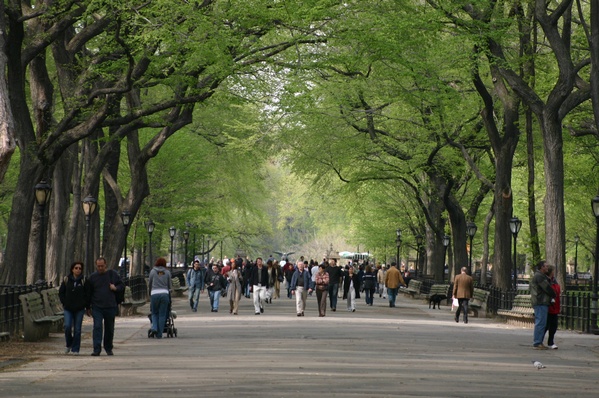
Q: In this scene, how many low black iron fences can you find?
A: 2